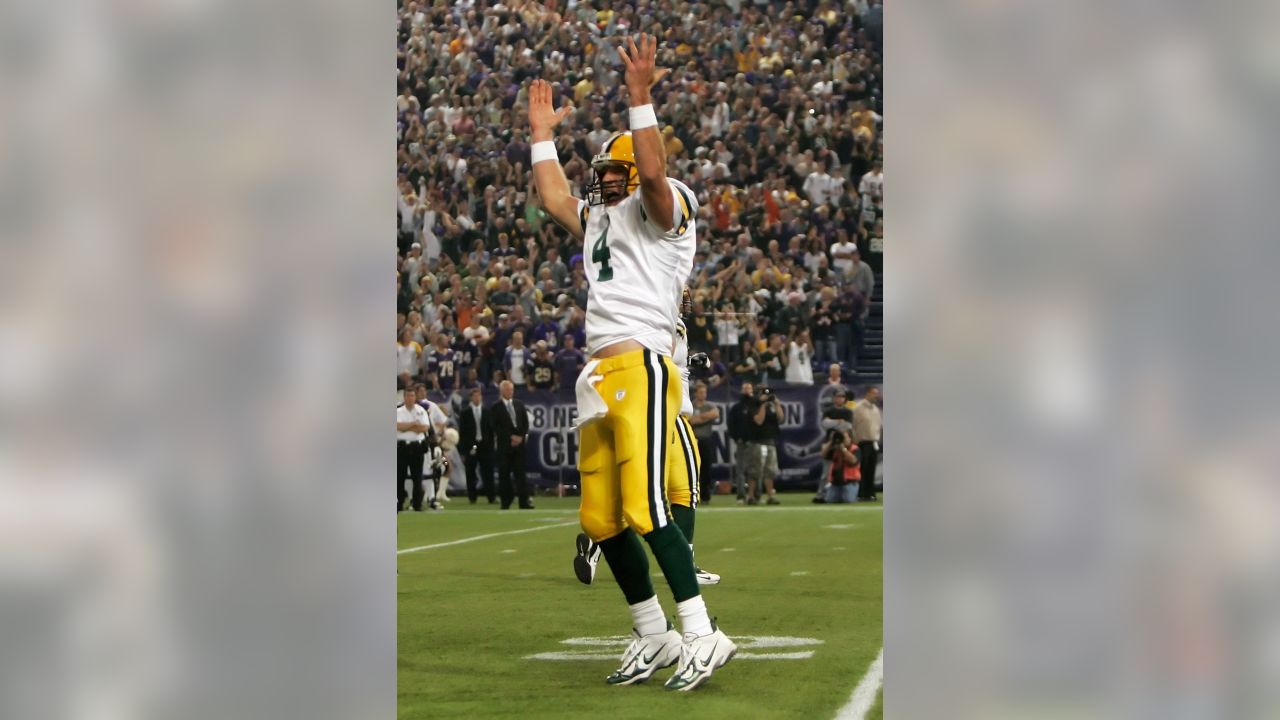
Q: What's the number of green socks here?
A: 3